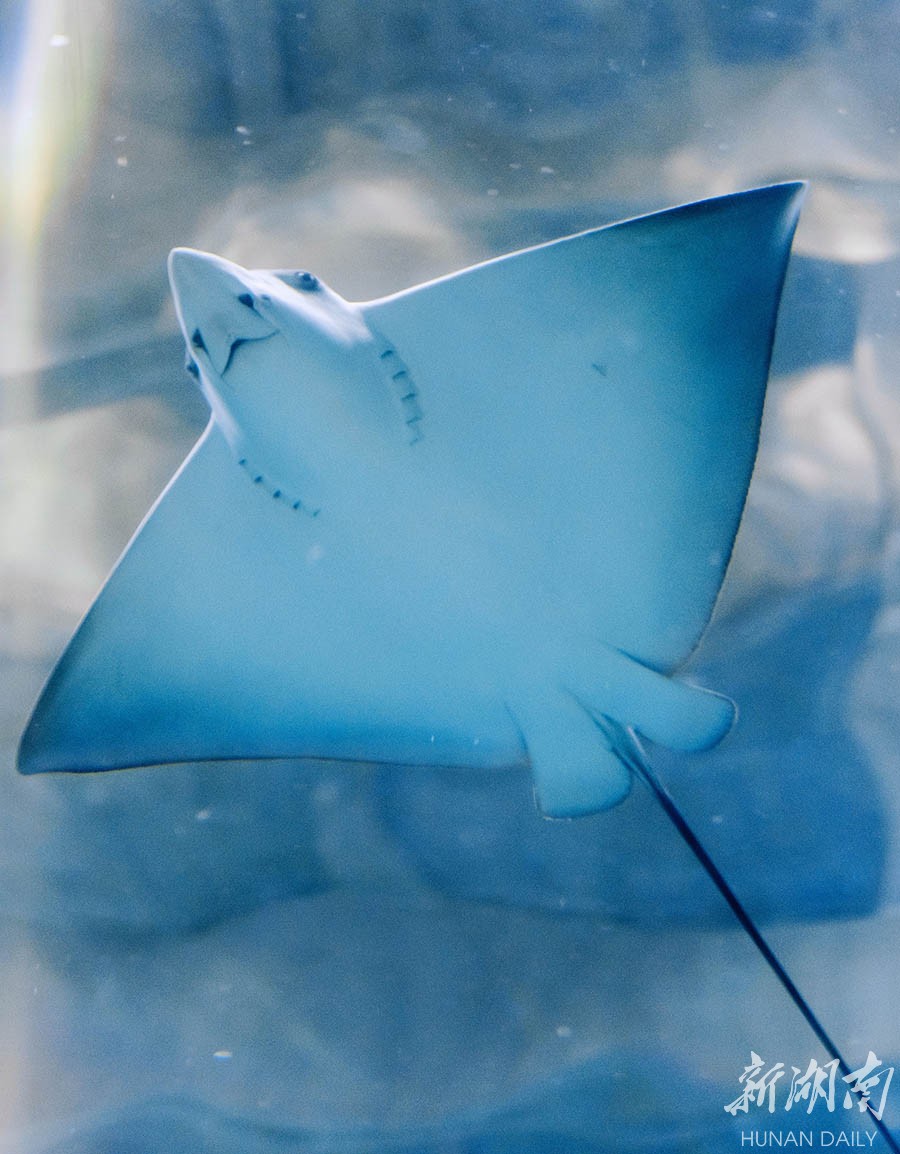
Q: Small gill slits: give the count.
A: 10